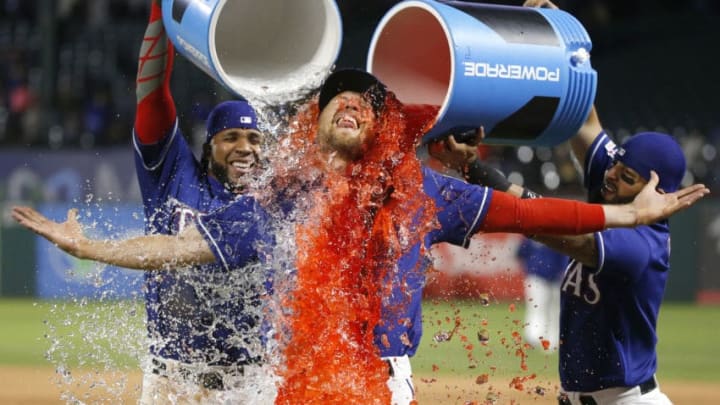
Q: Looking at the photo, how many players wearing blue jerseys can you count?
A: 3